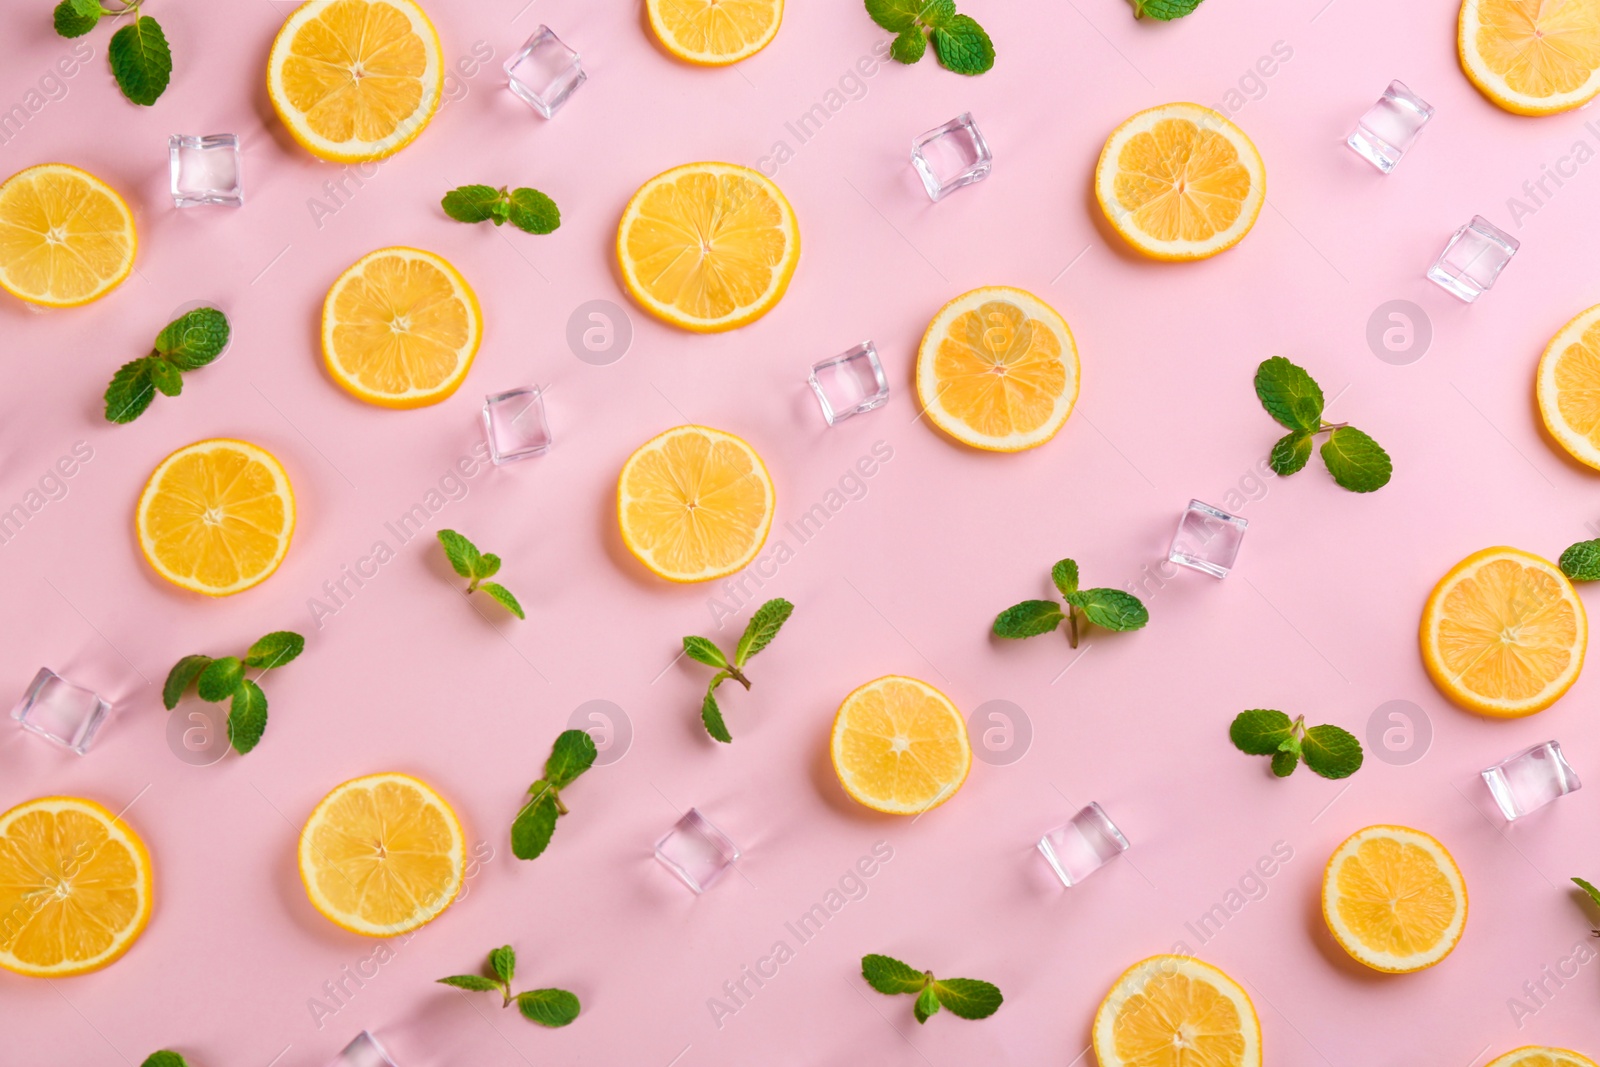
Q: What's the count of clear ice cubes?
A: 13